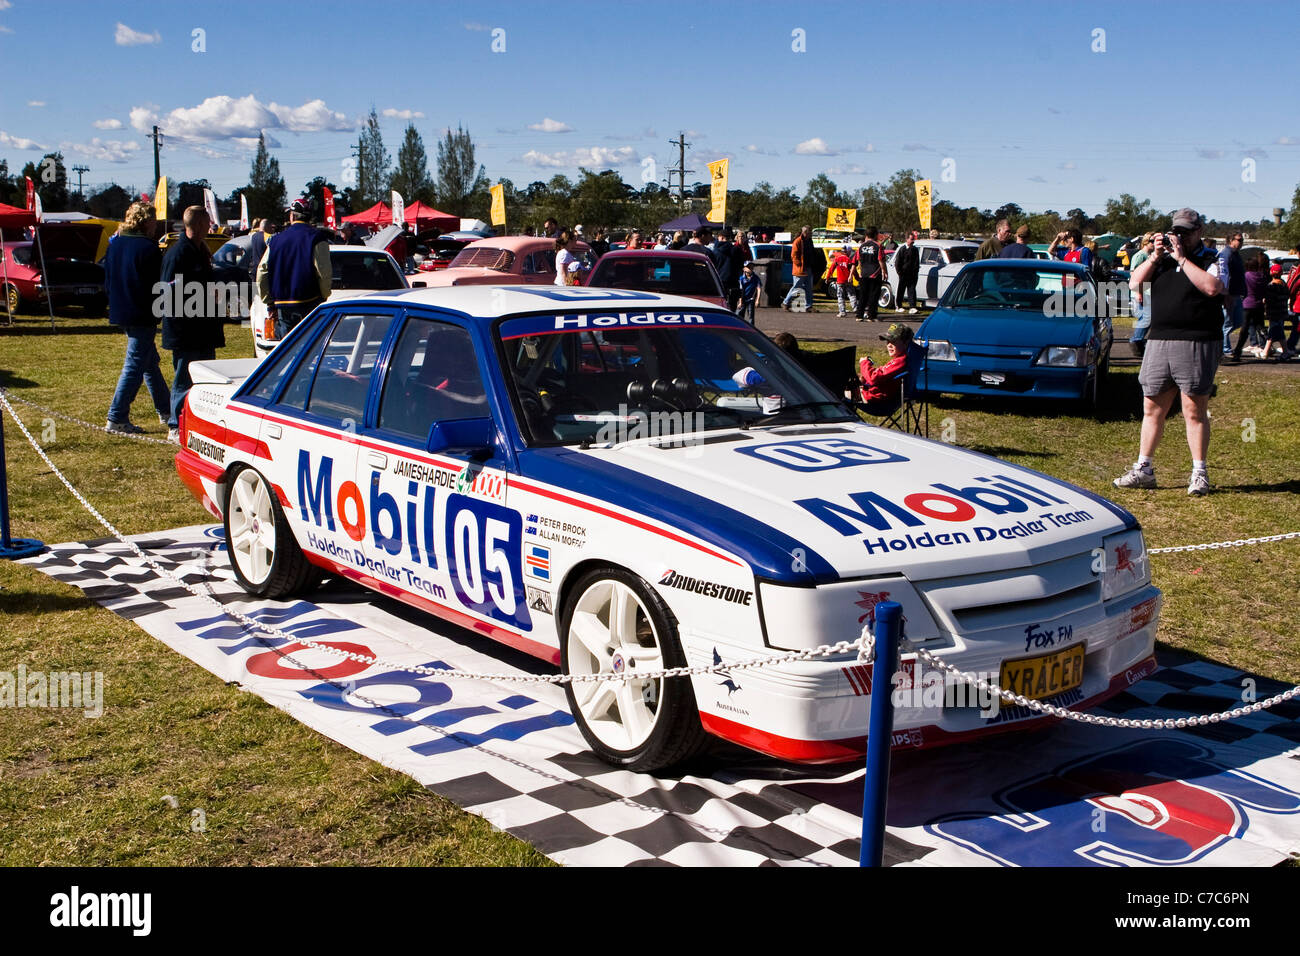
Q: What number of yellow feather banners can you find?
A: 4